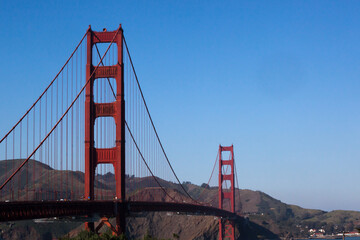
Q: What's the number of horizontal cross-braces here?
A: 8